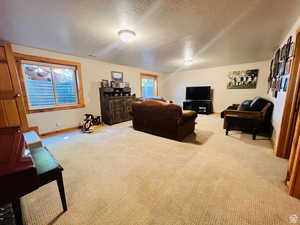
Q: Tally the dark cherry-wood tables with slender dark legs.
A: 1